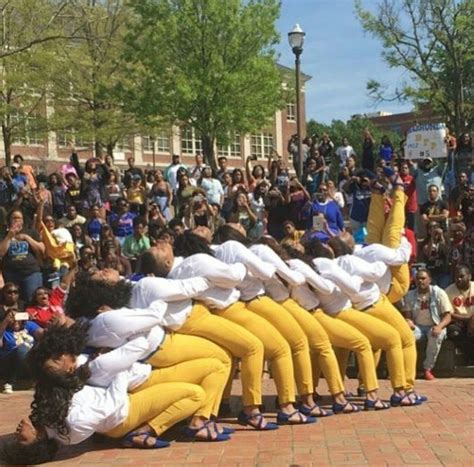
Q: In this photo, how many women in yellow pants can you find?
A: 11